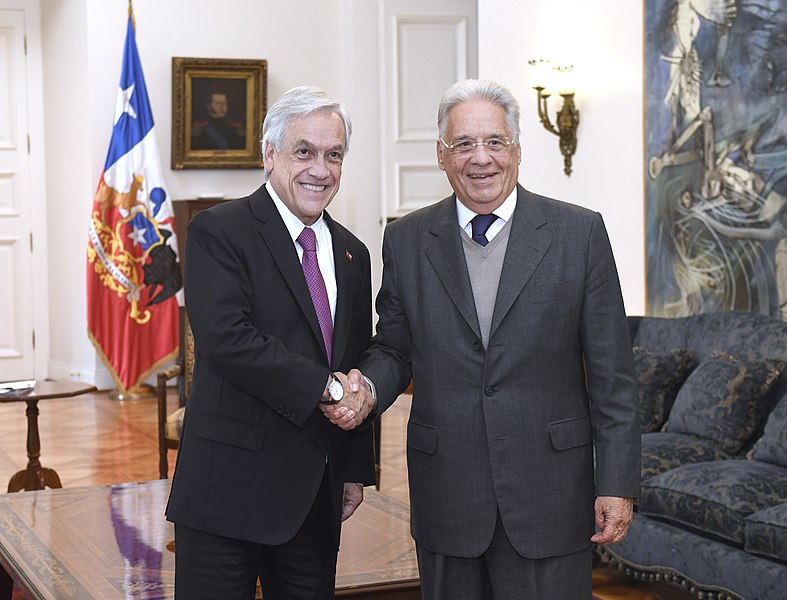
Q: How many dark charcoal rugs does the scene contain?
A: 0